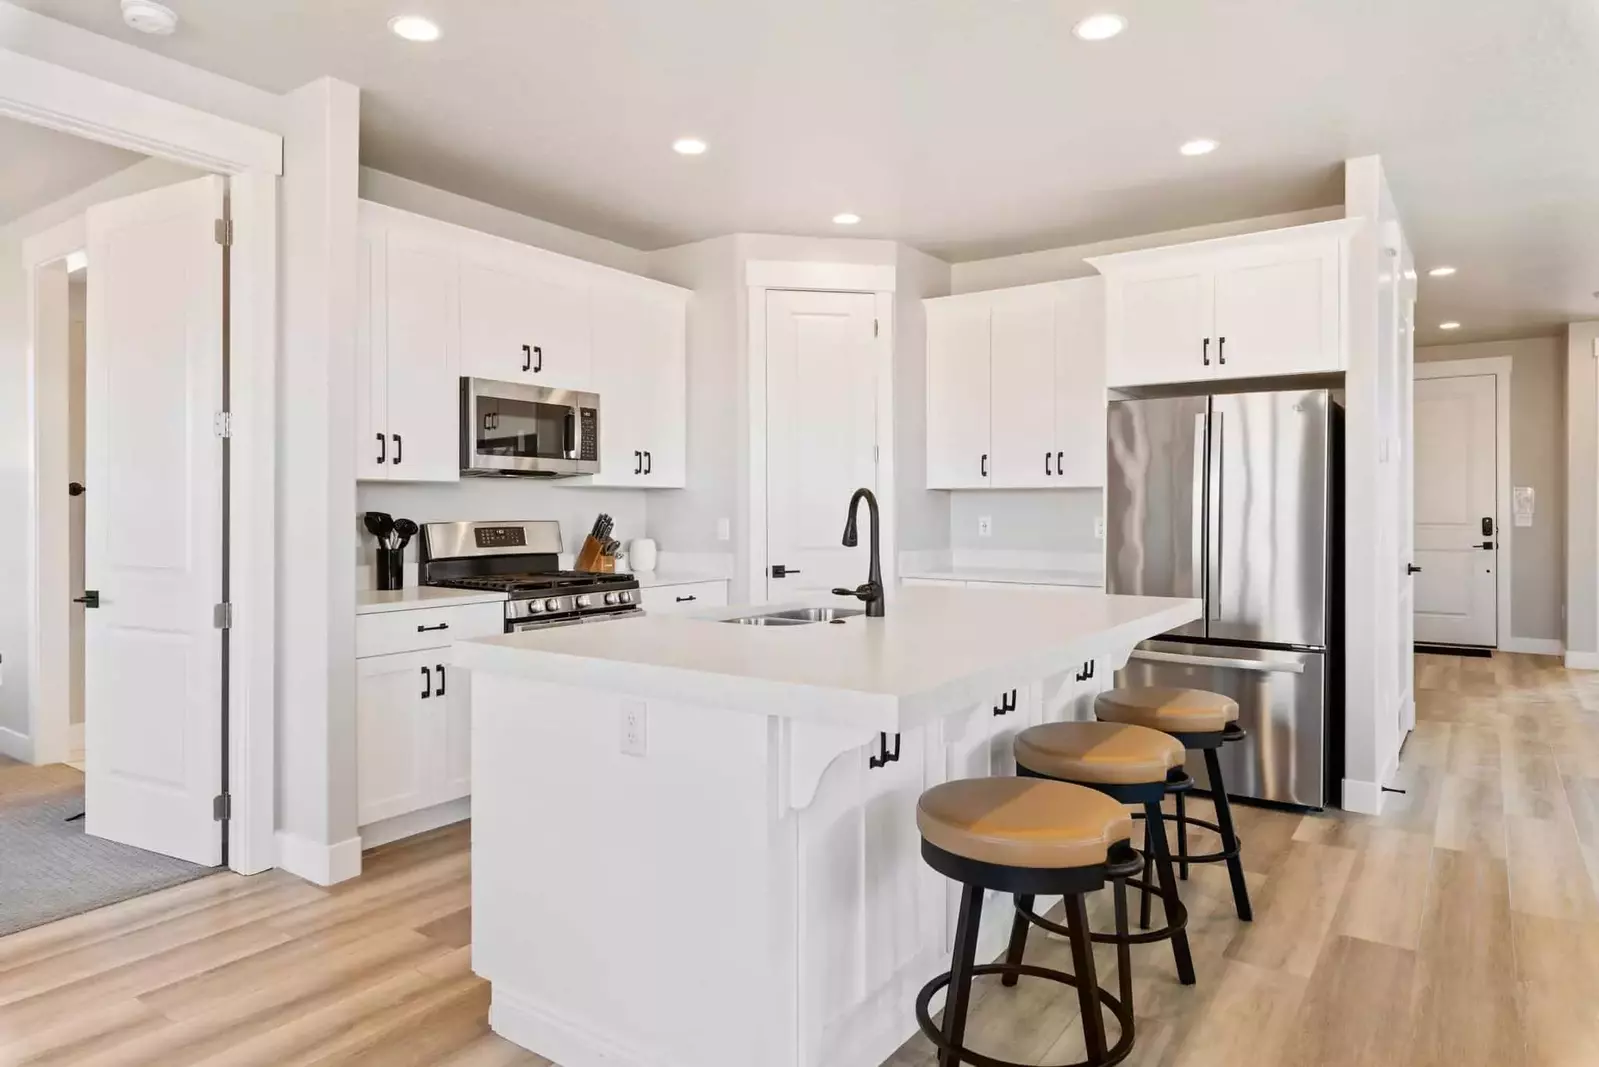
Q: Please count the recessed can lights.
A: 7